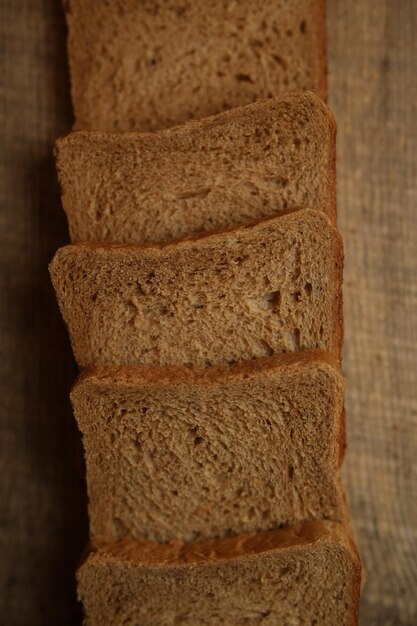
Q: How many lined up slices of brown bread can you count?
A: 5